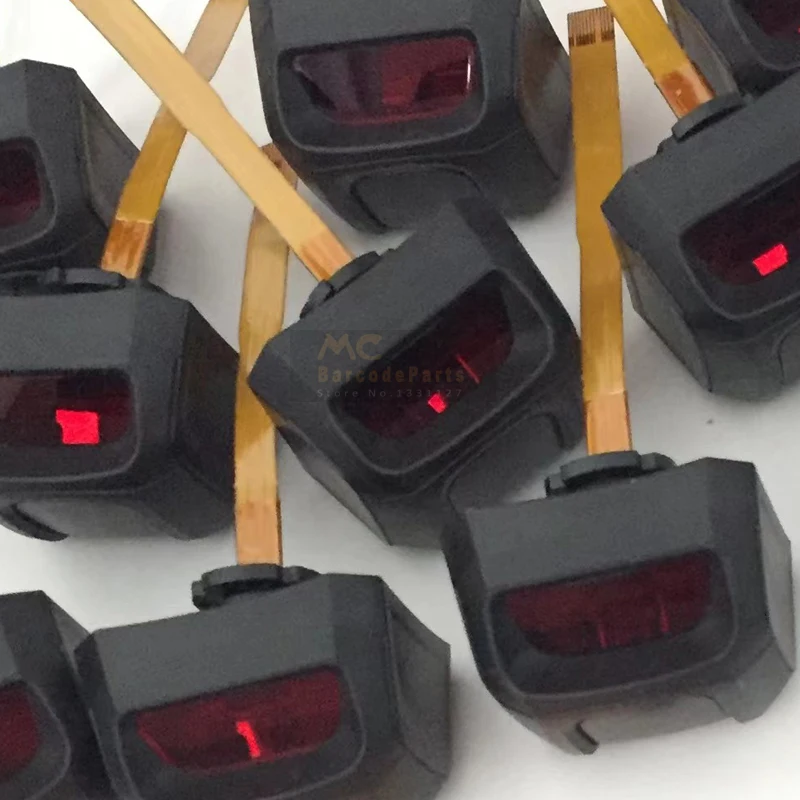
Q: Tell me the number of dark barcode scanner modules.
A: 9